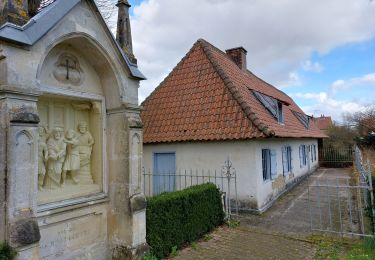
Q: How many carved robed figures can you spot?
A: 4